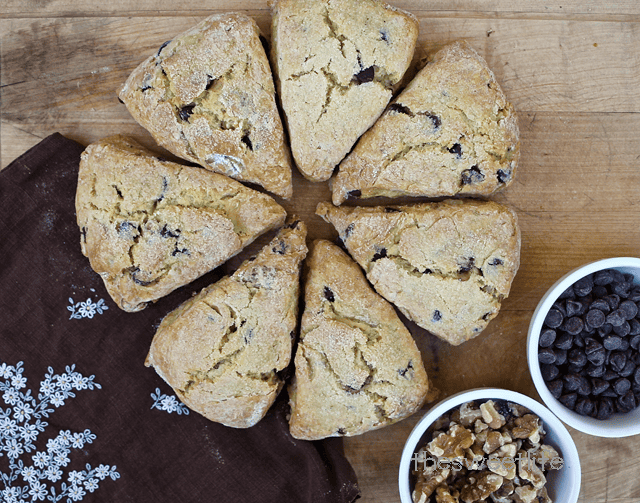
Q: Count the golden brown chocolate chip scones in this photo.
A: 7